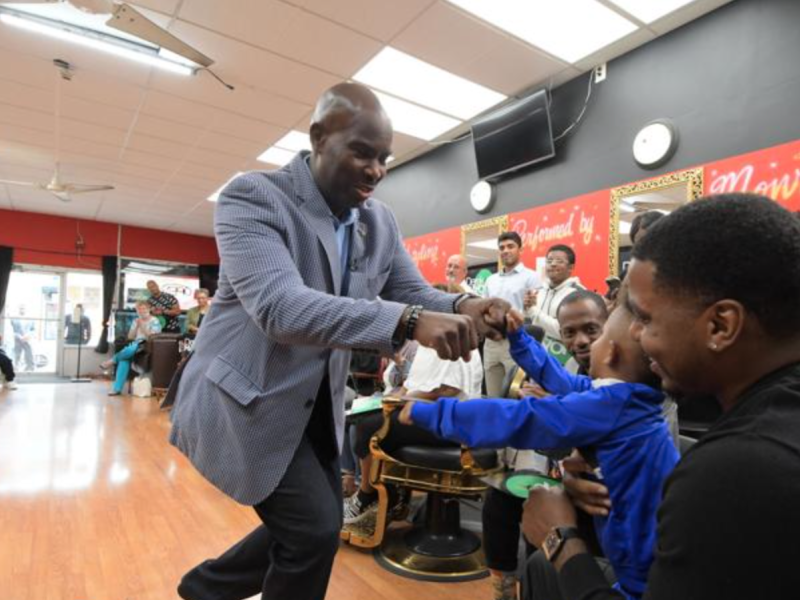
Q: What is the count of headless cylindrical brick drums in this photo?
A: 0